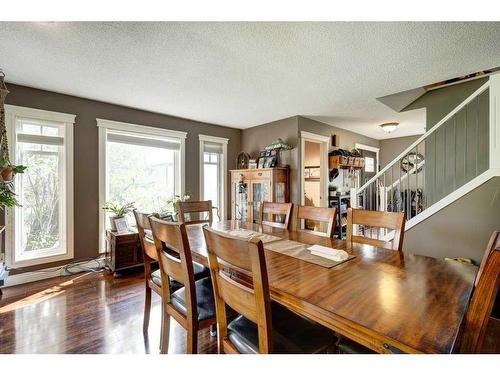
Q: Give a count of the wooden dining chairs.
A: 8